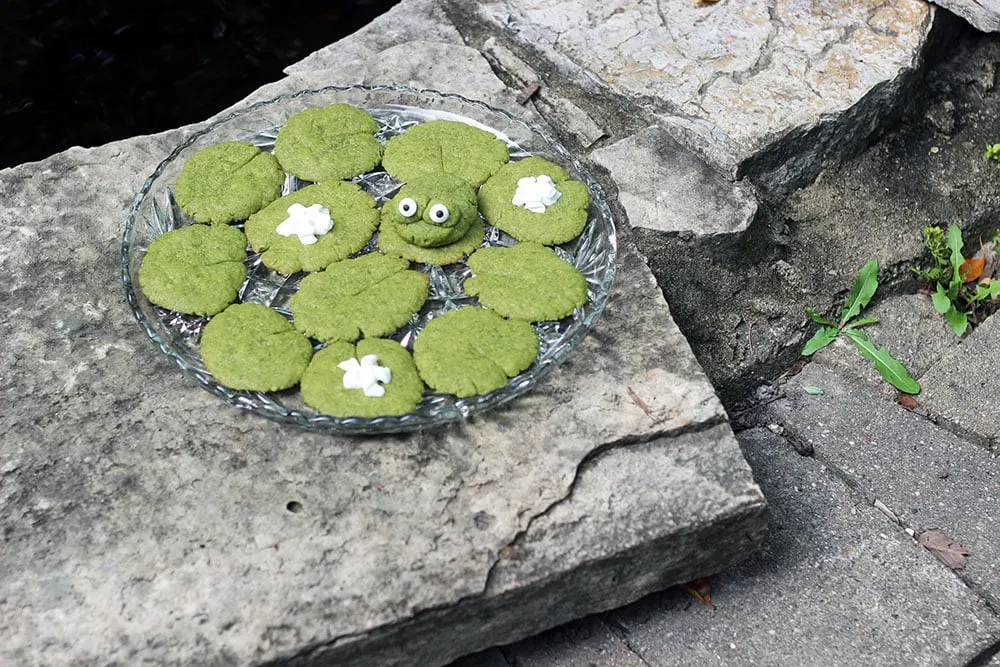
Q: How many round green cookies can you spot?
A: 12